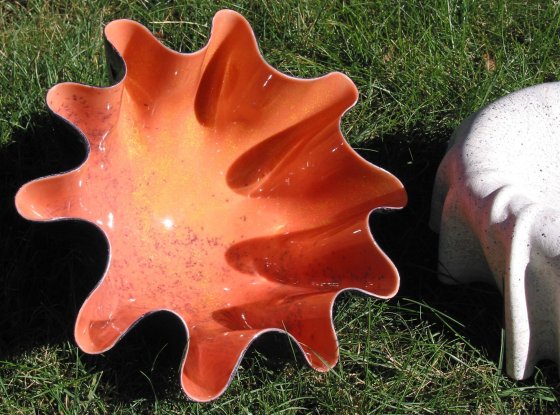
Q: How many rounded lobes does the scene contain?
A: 10